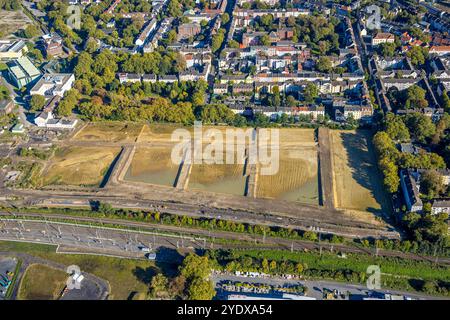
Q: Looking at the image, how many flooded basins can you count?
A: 3